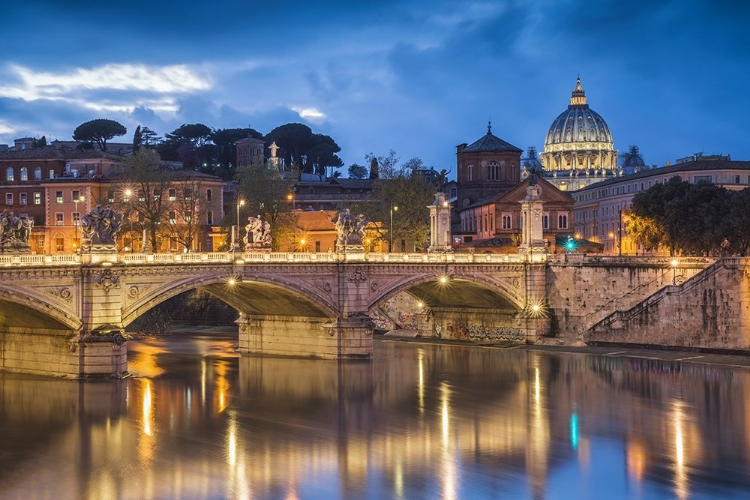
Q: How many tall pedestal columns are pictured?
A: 2